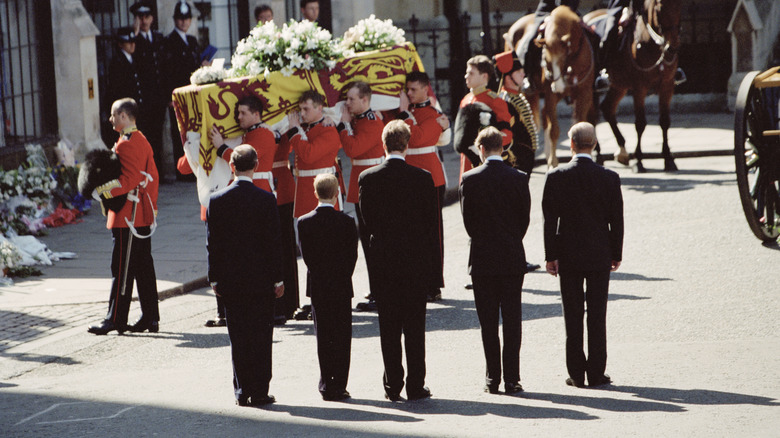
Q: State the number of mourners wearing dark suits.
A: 5